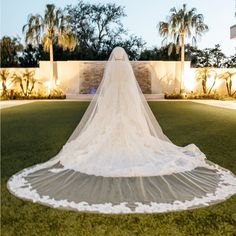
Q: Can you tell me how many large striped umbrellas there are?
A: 0